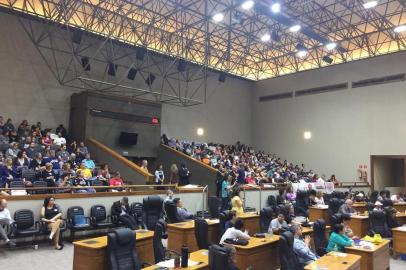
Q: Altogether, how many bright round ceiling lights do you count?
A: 9